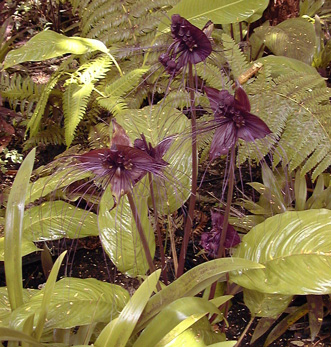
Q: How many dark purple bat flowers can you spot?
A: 5